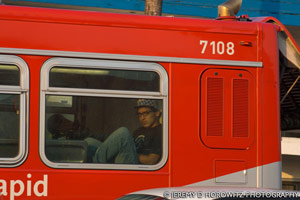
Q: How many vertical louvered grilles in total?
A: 2